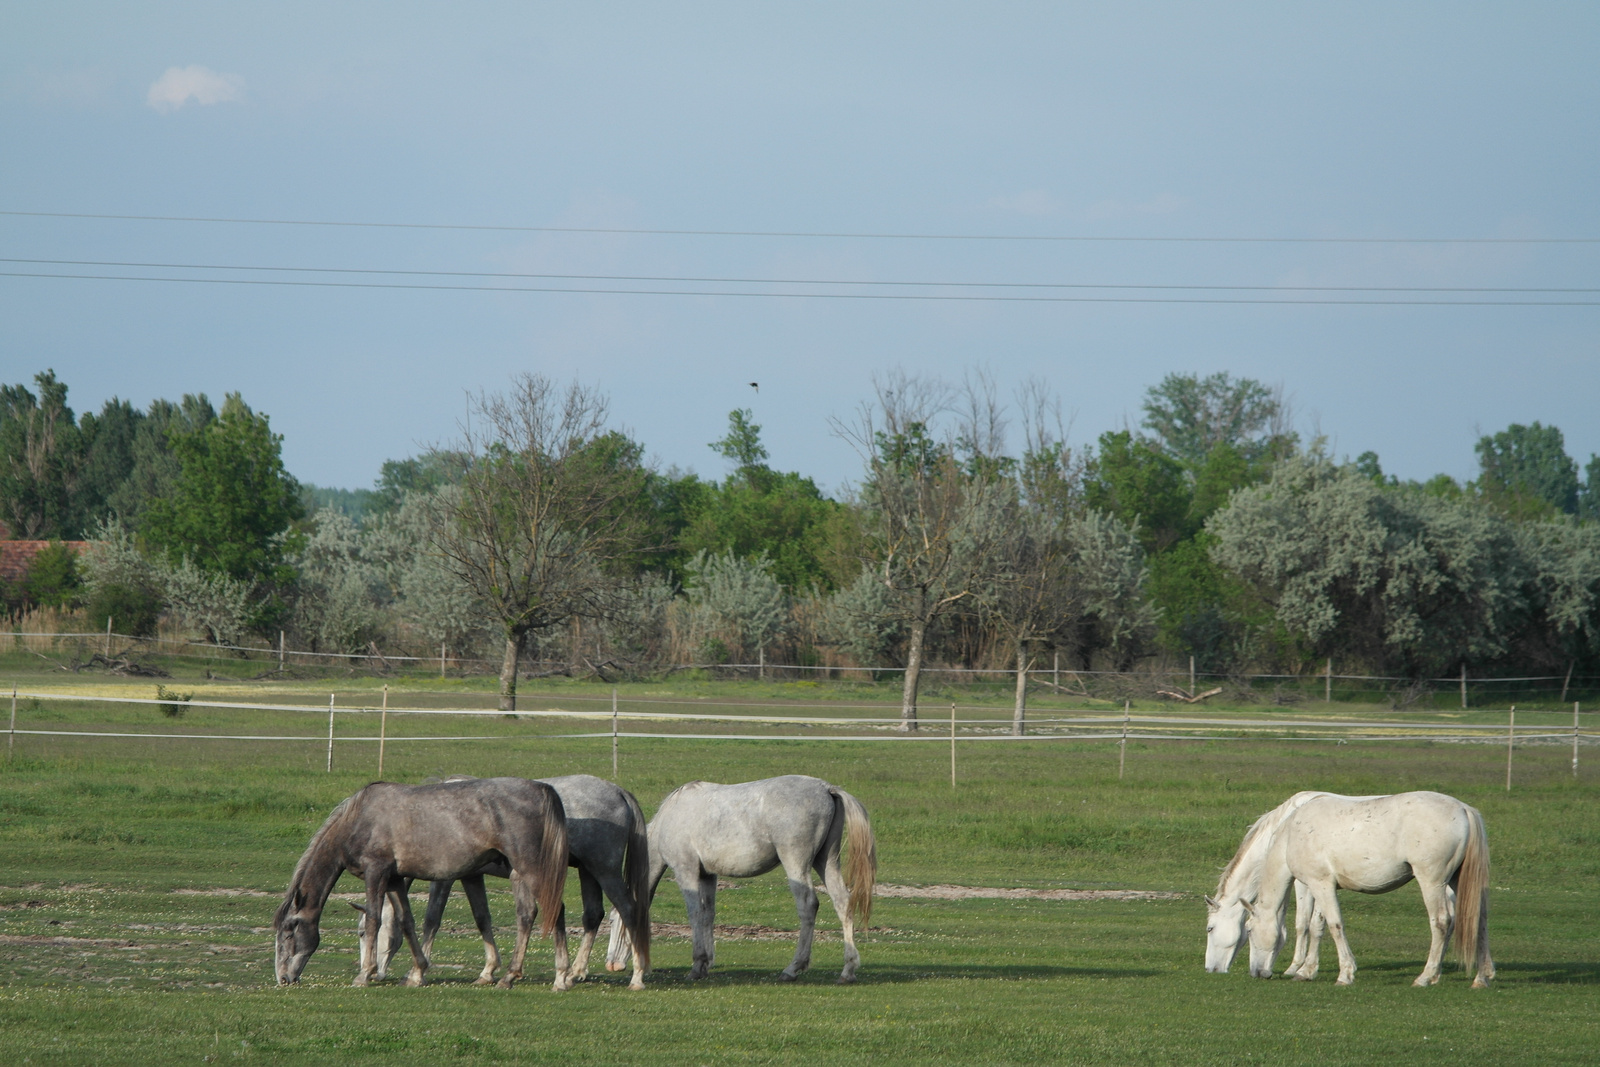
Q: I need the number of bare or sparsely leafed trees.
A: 3